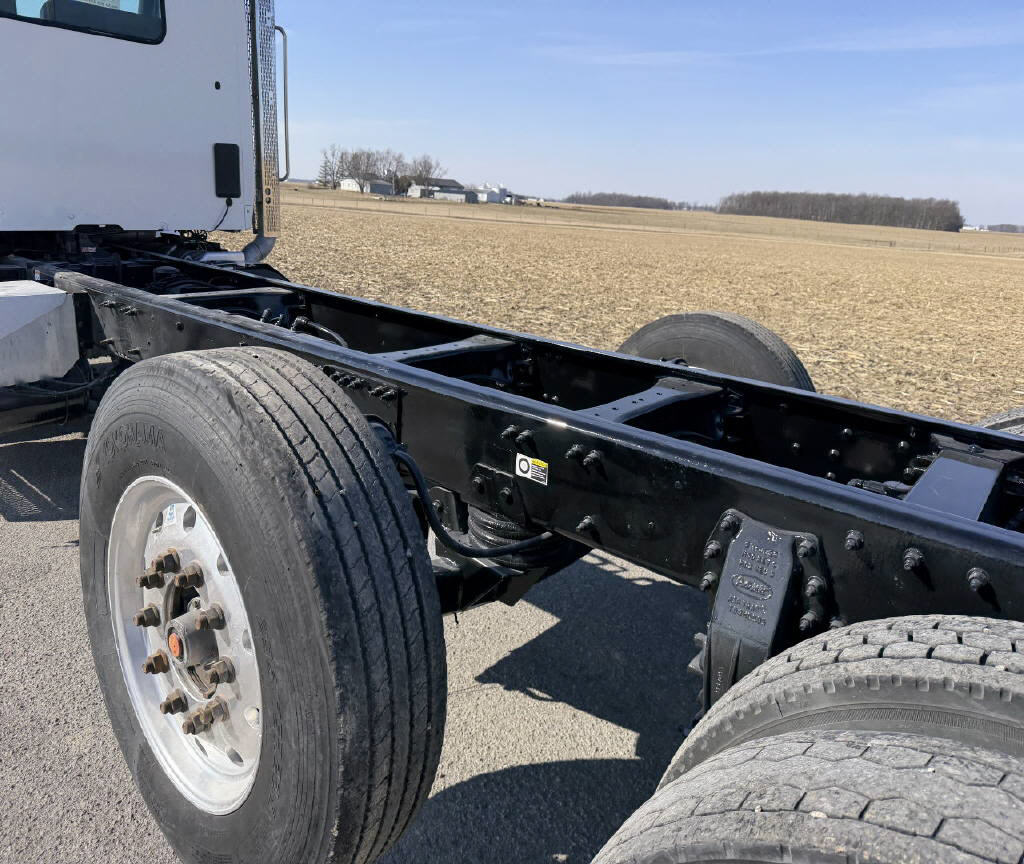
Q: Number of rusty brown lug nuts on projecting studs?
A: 10